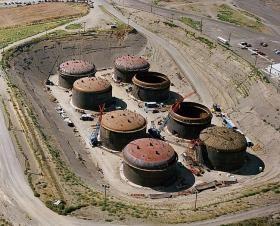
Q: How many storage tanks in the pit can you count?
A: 8